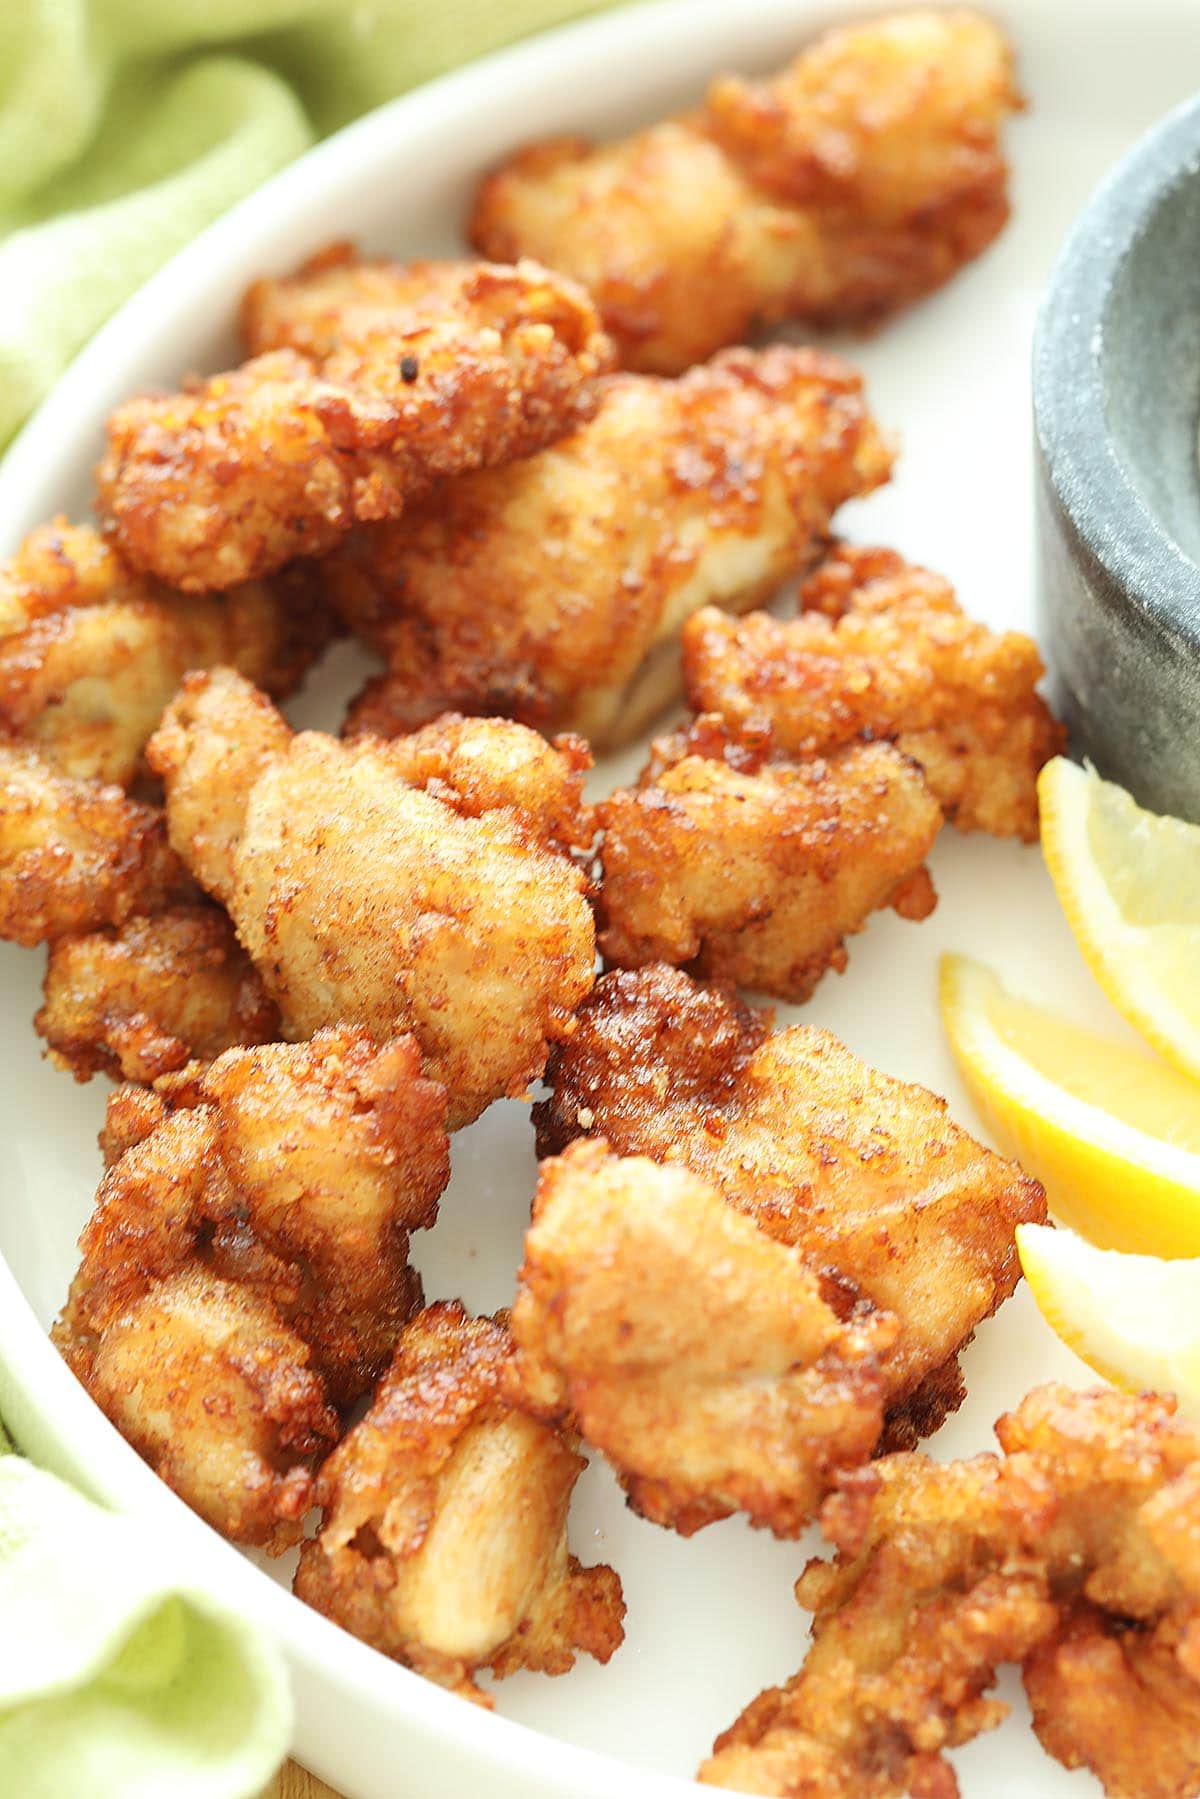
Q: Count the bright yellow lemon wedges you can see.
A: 3